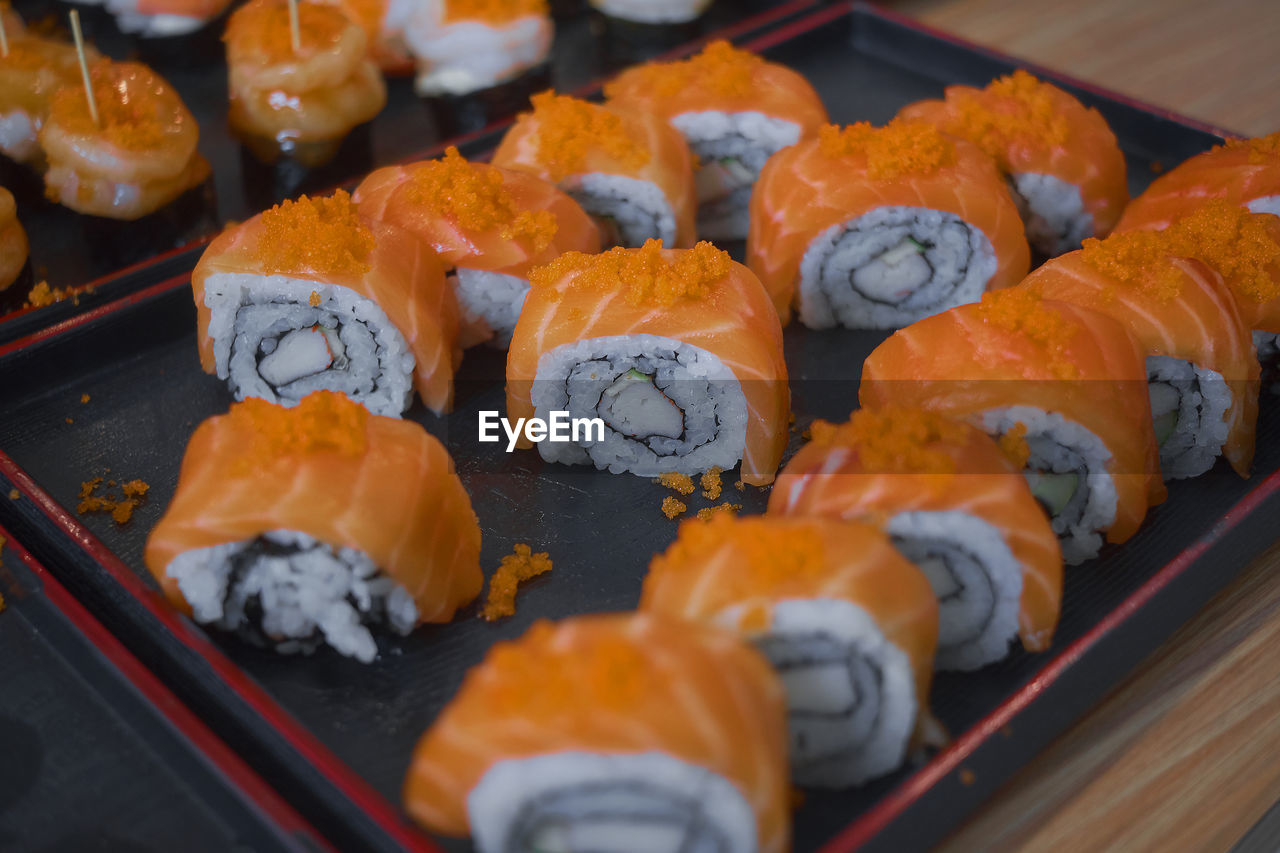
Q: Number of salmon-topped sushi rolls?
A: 15